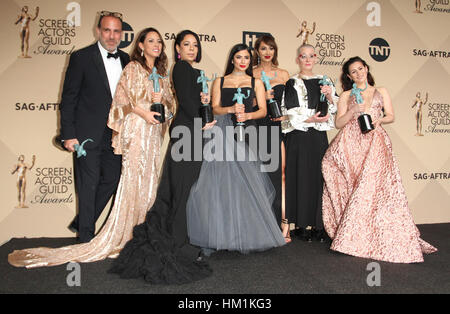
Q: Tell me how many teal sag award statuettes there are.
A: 7